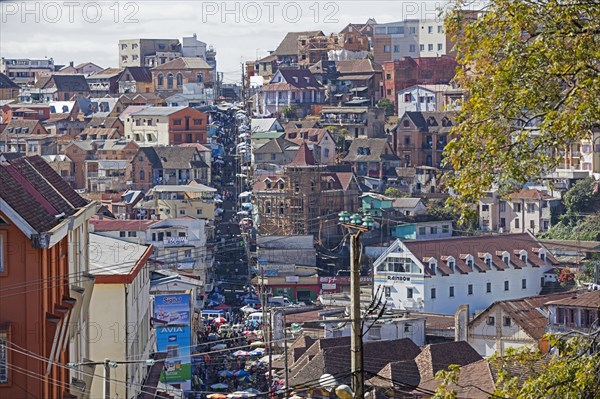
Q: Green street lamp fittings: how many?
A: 3